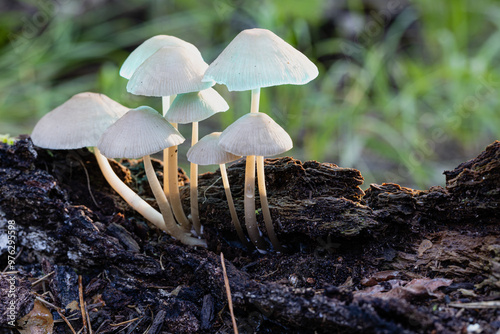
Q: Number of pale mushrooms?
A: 8